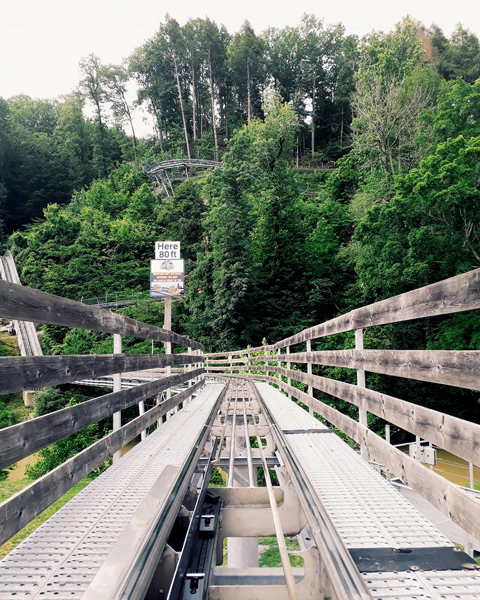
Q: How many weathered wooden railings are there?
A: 8